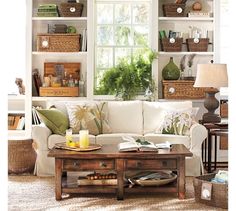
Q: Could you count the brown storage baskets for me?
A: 8